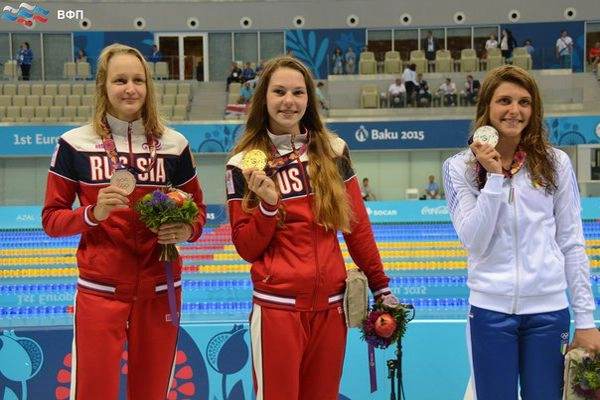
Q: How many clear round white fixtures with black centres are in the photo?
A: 10